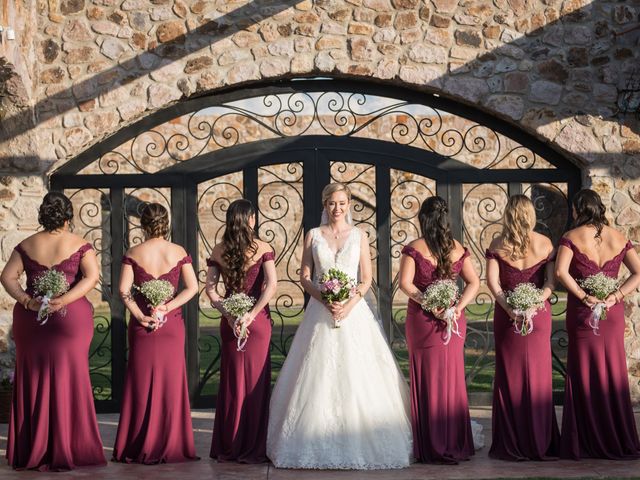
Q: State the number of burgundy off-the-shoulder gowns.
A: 6